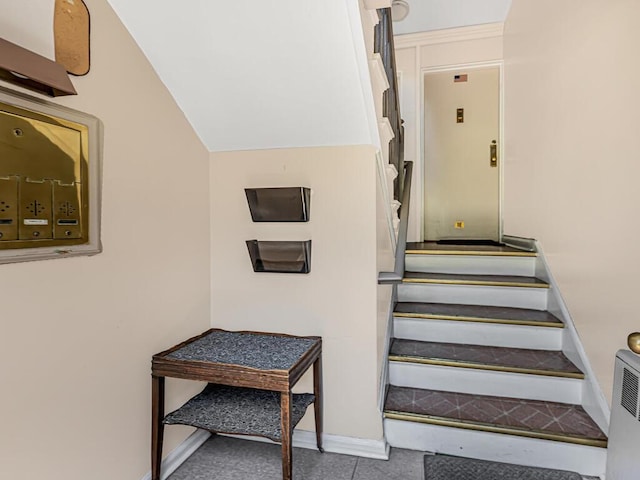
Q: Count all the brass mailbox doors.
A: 3